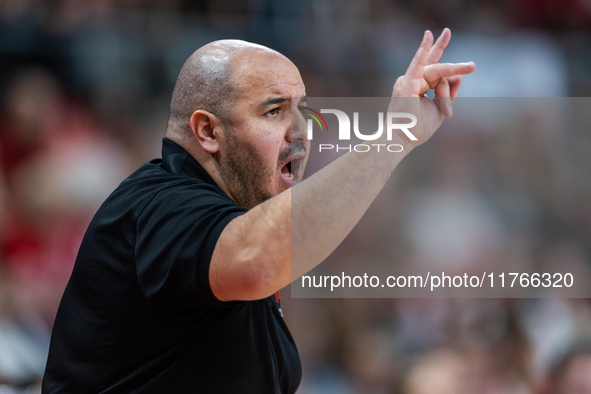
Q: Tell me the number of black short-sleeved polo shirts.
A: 1